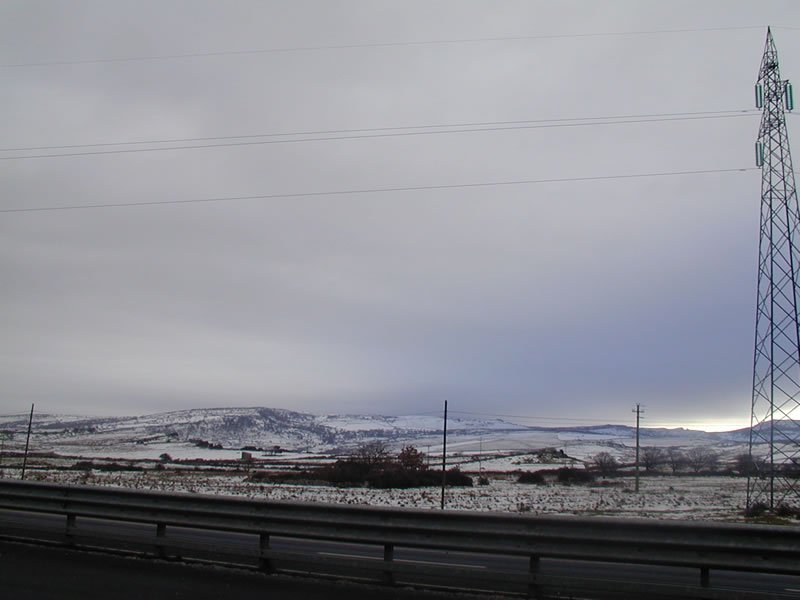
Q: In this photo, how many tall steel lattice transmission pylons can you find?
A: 1